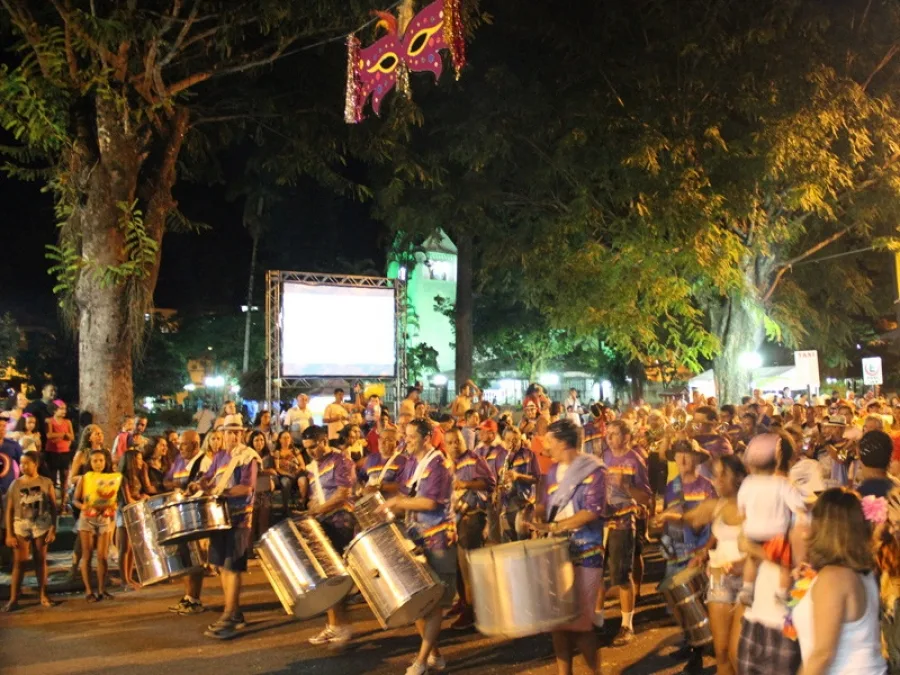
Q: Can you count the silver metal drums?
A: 7